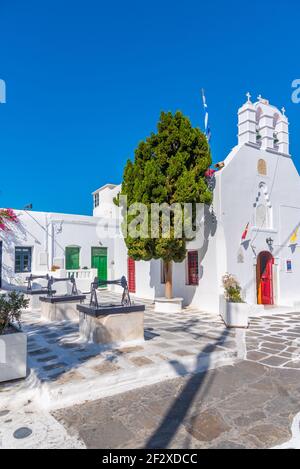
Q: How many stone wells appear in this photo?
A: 3